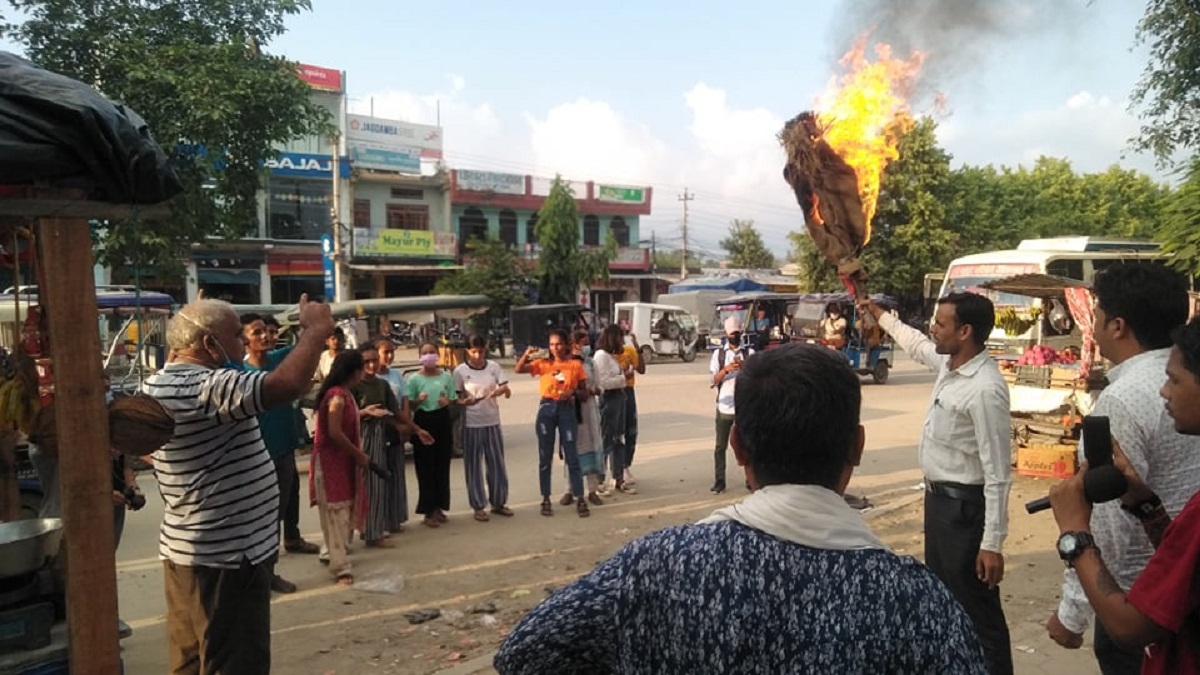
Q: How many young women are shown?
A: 9